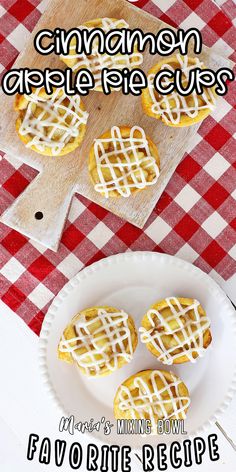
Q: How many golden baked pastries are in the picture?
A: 7